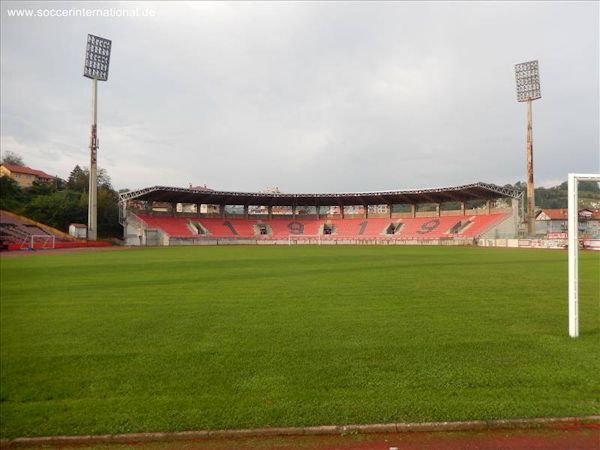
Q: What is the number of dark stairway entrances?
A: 5